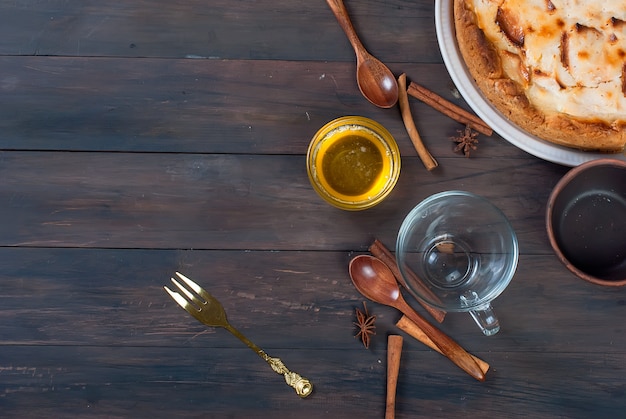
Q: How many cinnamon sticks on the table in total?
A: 5